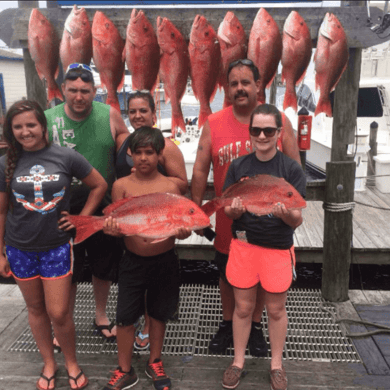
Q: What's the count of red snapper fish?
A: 12